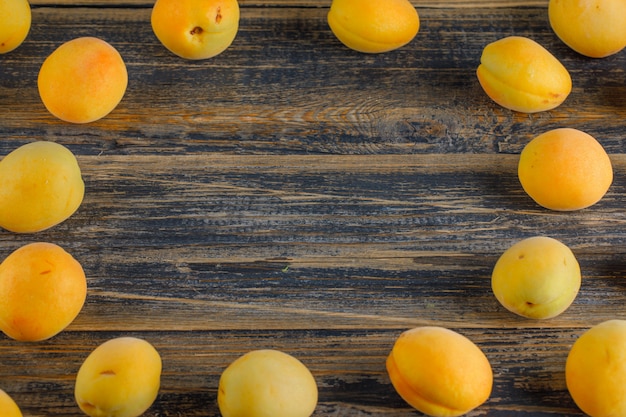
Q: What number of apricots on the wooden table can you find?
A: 15